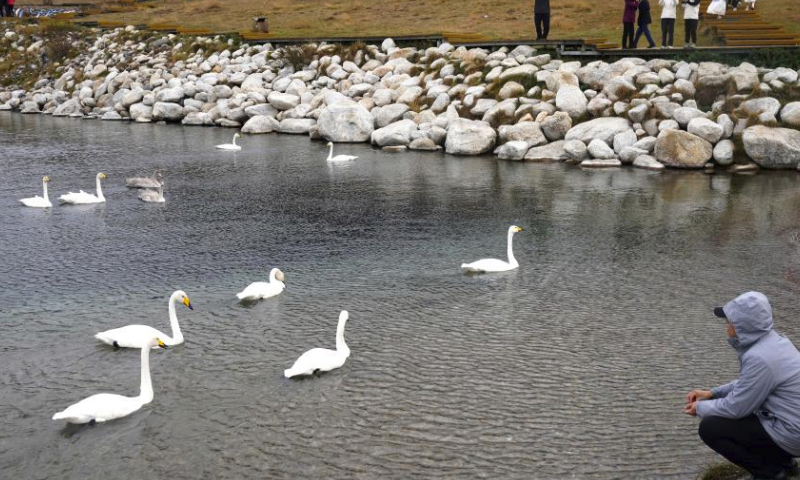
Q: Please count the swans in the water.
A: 11